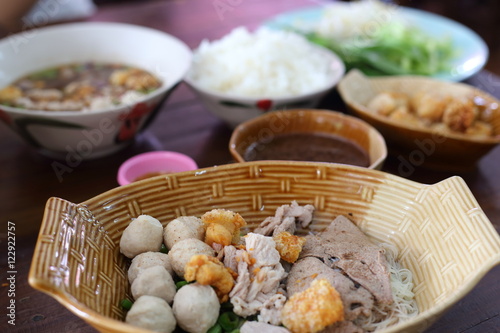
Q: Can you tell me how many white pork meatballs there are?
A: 7